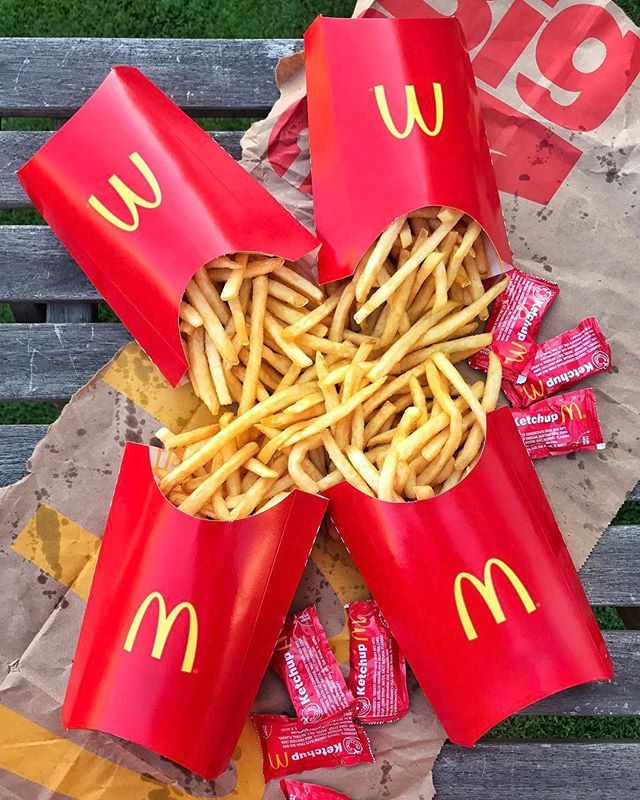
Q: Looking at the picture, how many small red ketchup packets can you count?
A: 7